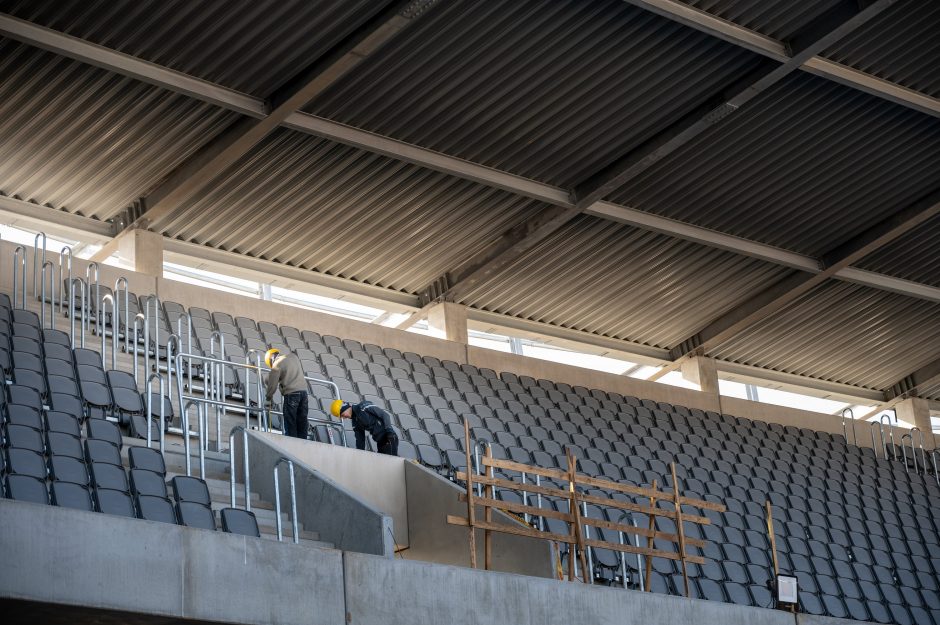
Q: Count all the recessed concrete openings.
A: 1